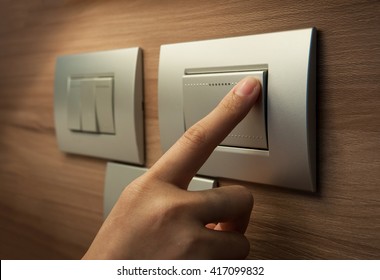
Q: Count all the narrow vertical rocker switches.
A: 3